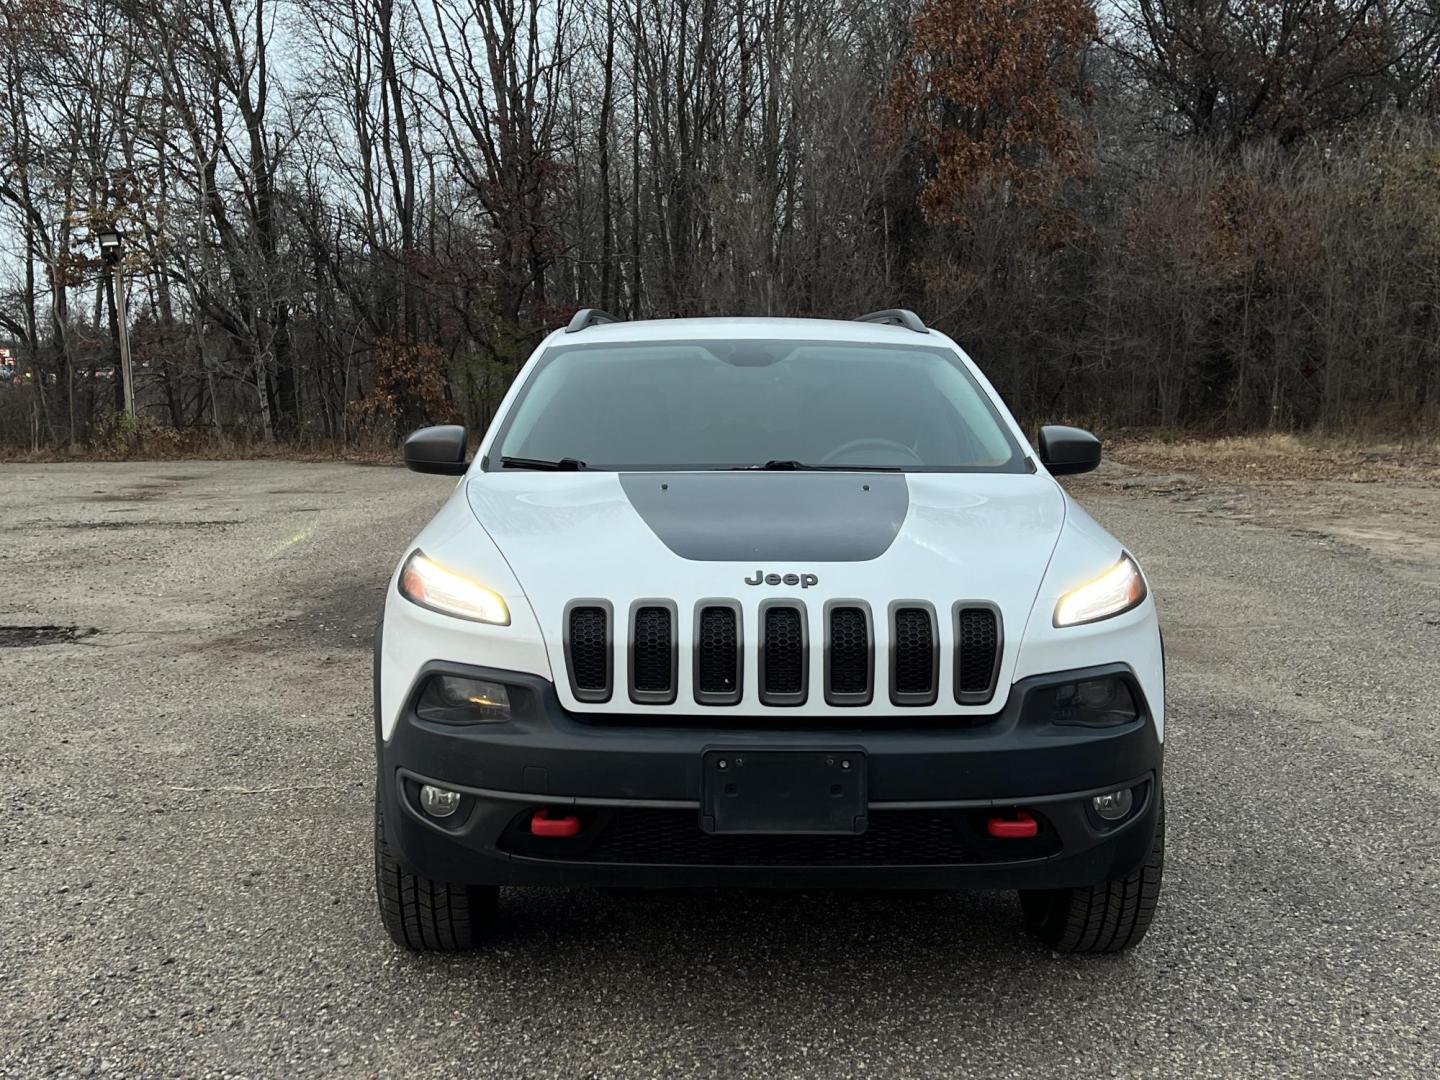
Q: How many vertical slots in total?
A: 7